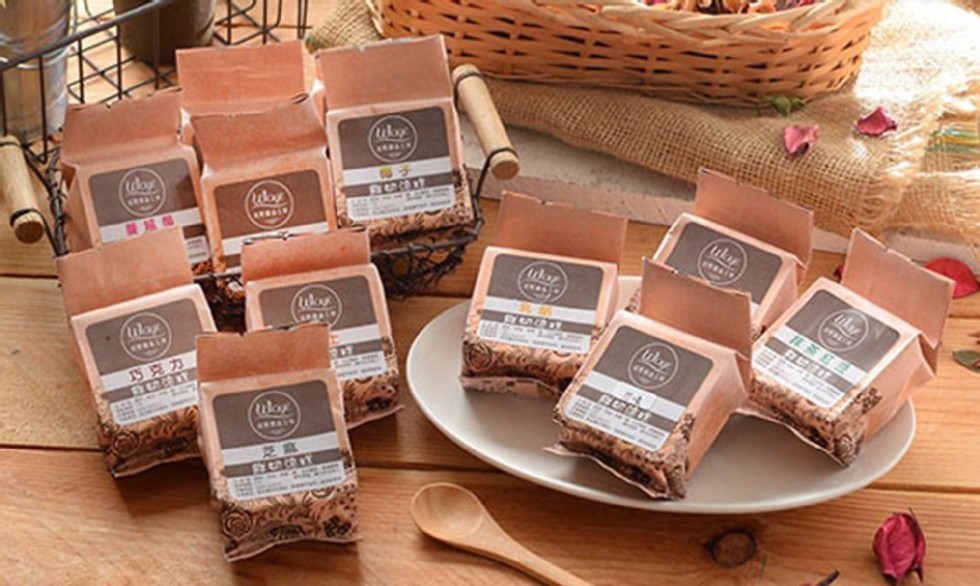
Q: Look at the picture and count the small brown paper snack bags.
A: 11